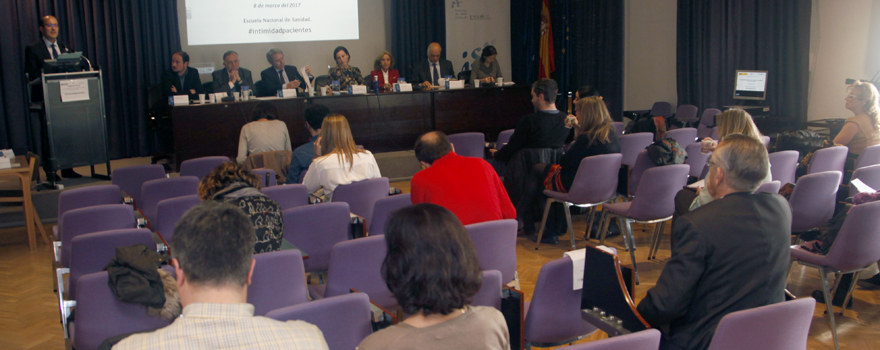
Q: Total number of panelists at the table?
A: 7